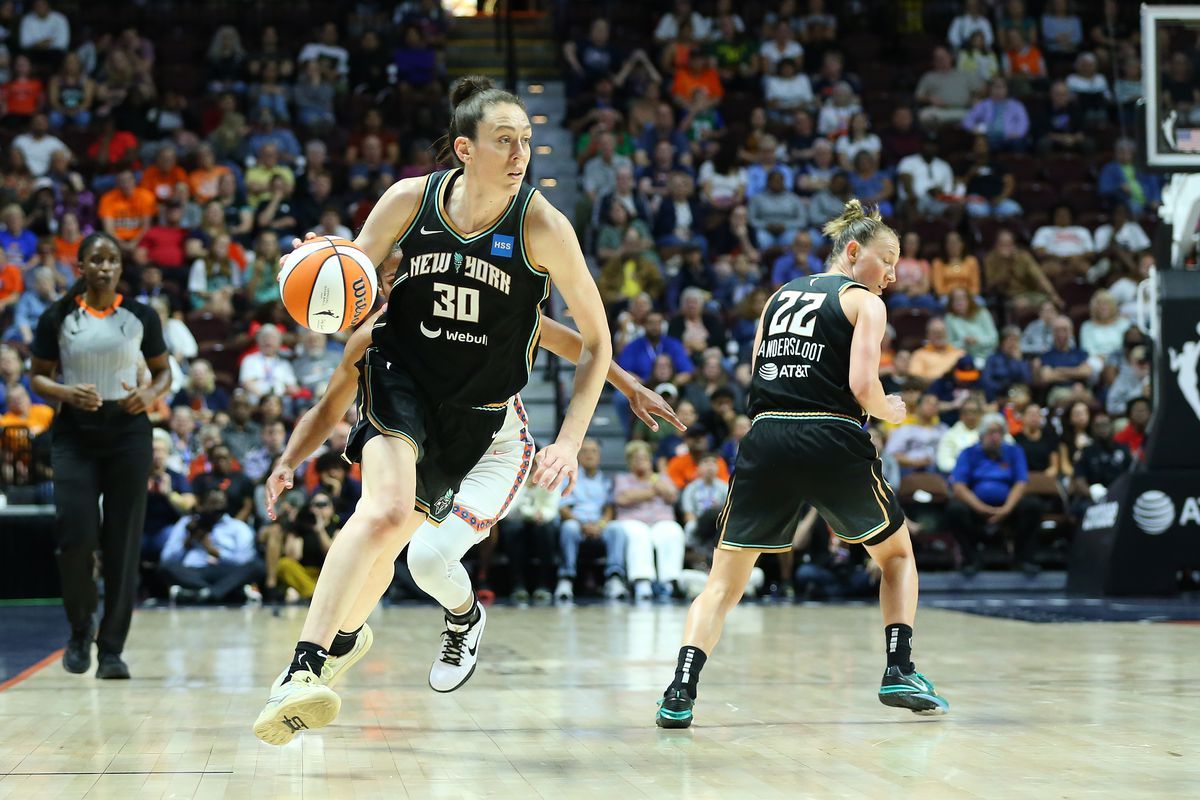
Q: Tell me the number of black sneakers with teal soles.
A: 2